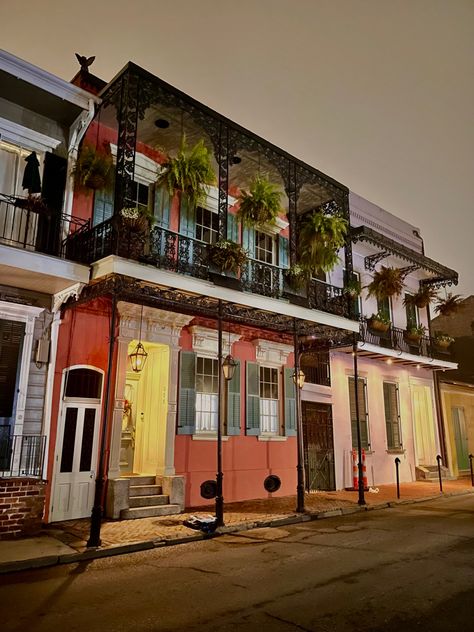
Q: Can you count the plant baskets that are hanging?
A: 7